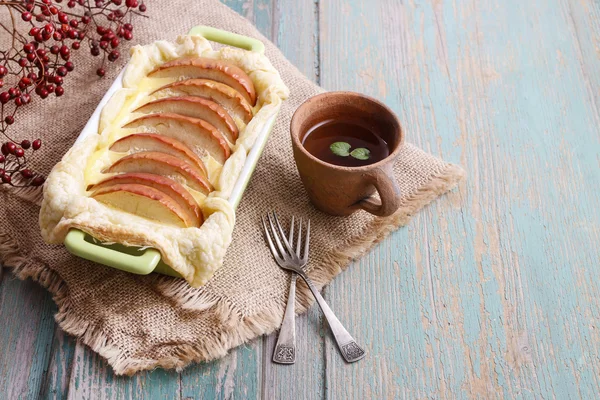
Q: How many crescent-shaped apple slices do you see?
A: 8